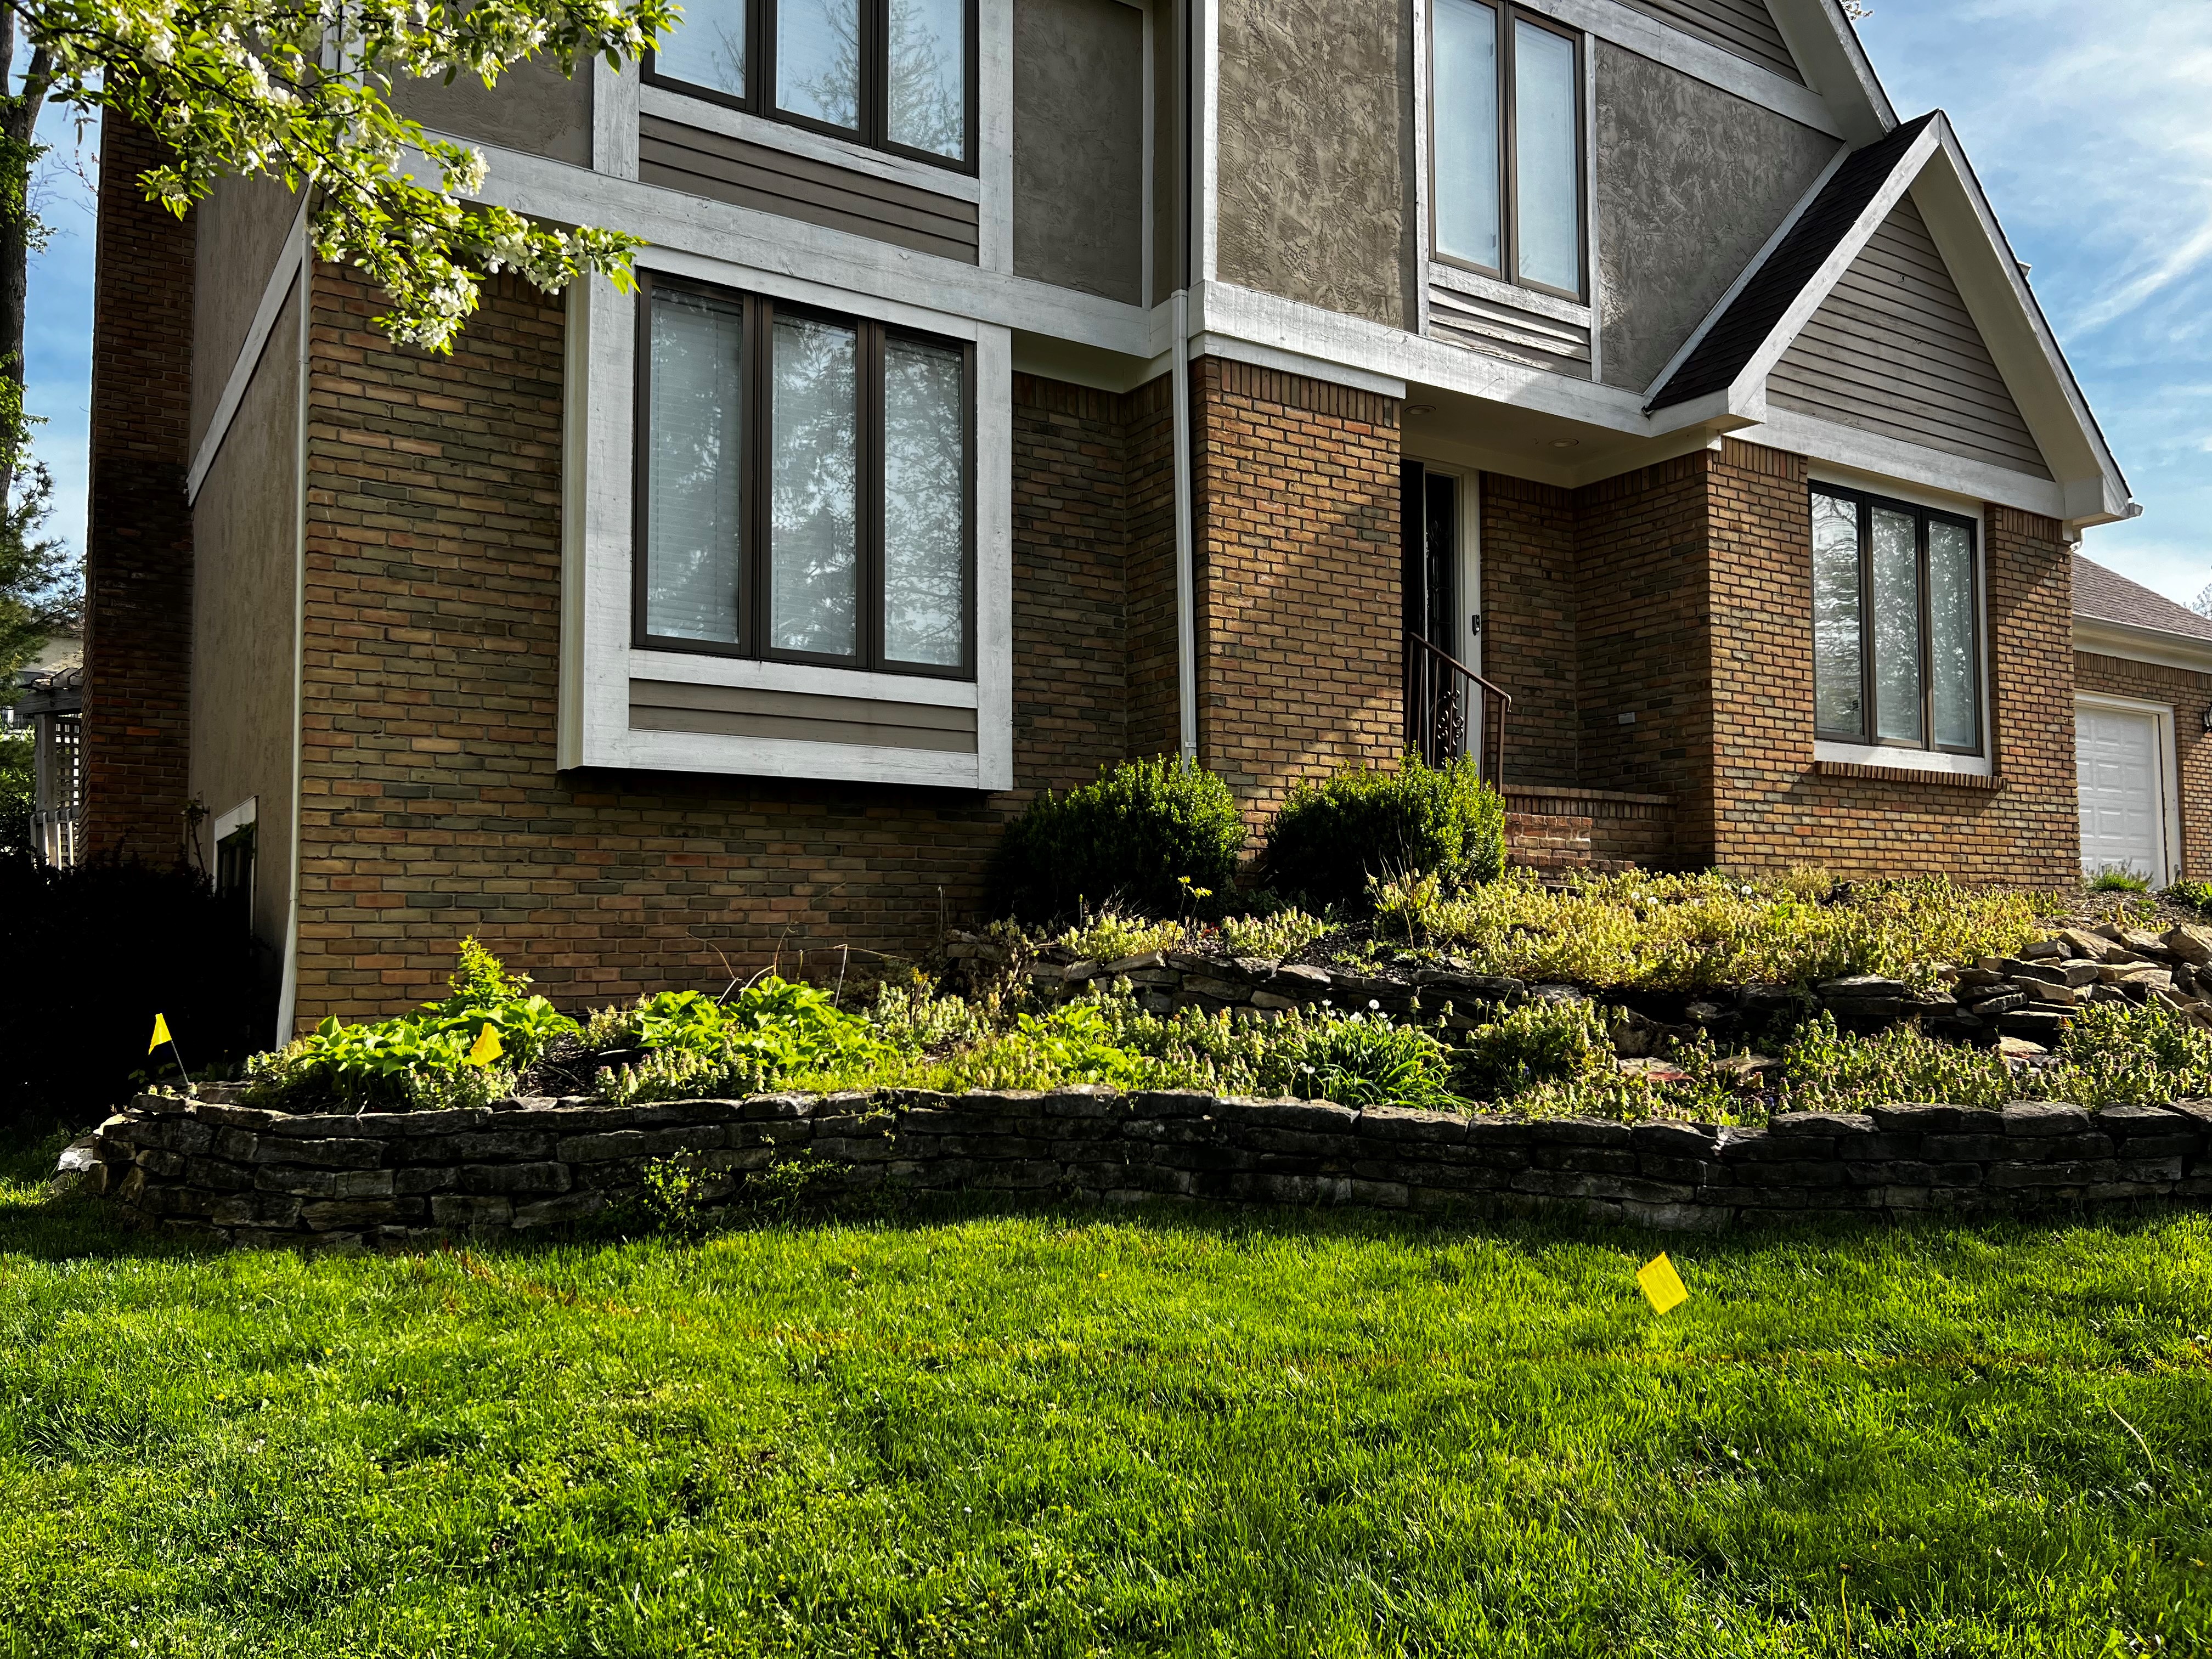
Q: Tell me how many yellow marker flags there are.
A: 3